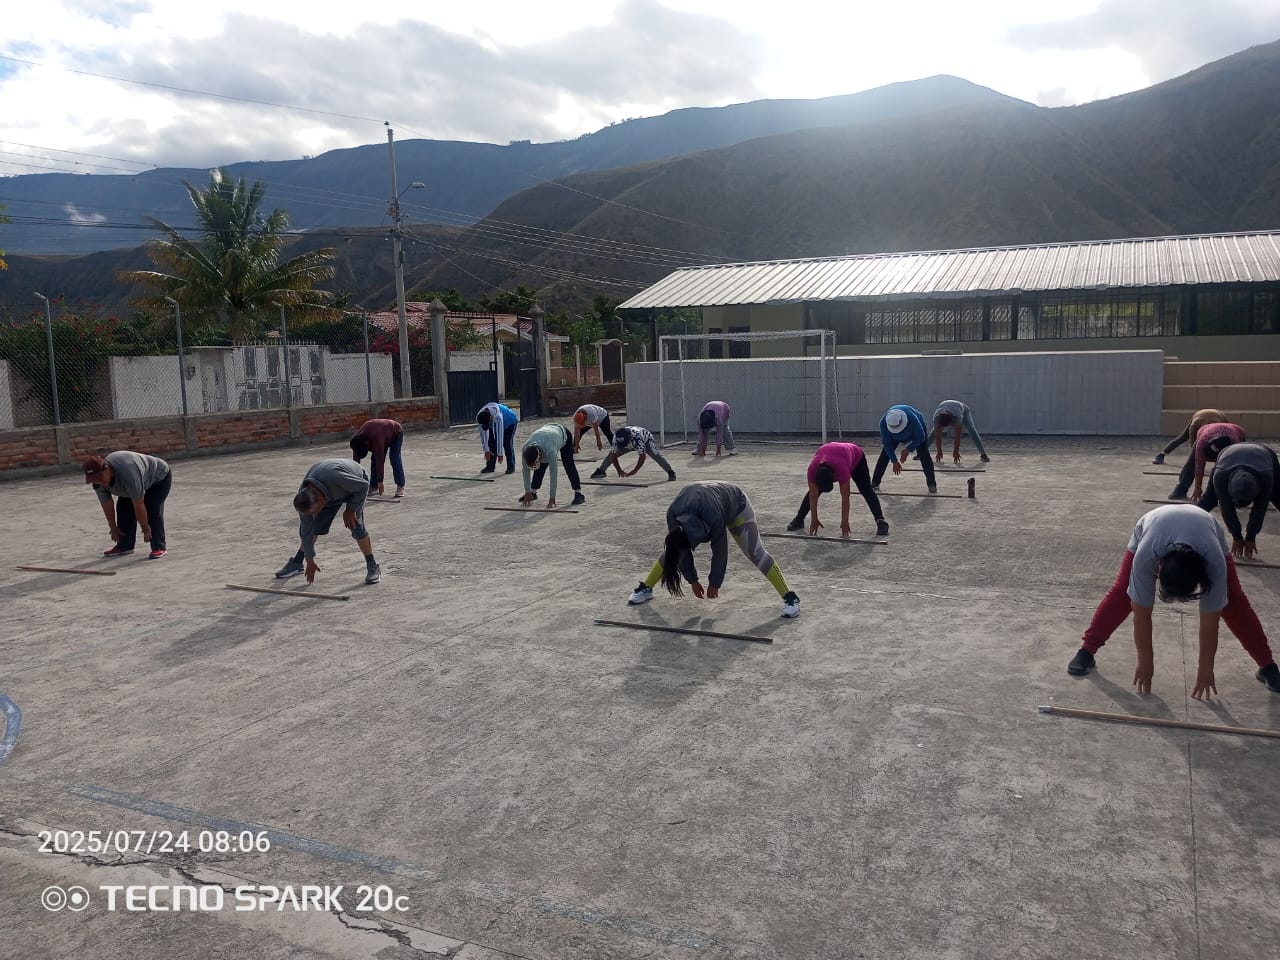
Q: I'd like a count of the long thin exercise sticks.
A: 15